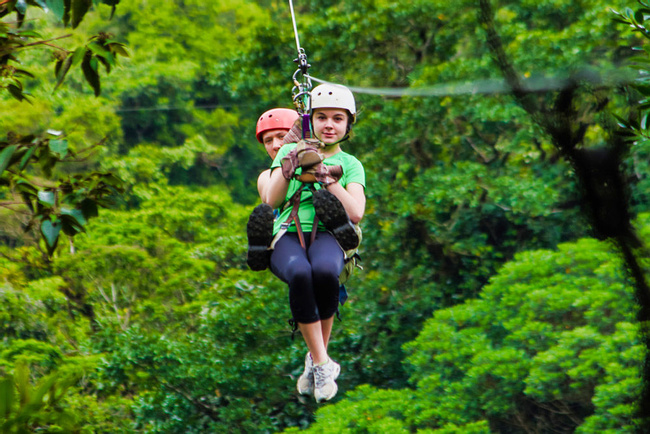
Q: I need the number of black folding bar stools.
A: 0